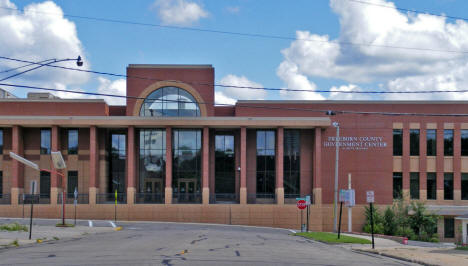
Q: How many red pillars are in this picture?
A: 9